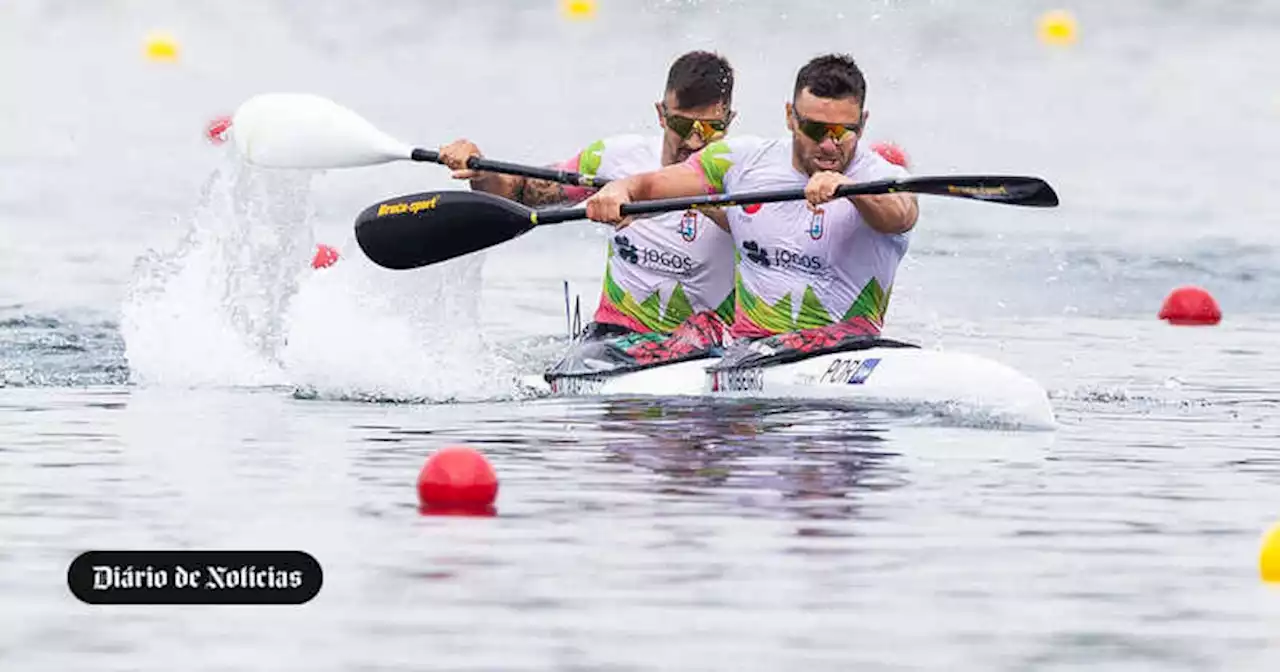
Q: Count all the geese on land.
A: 0